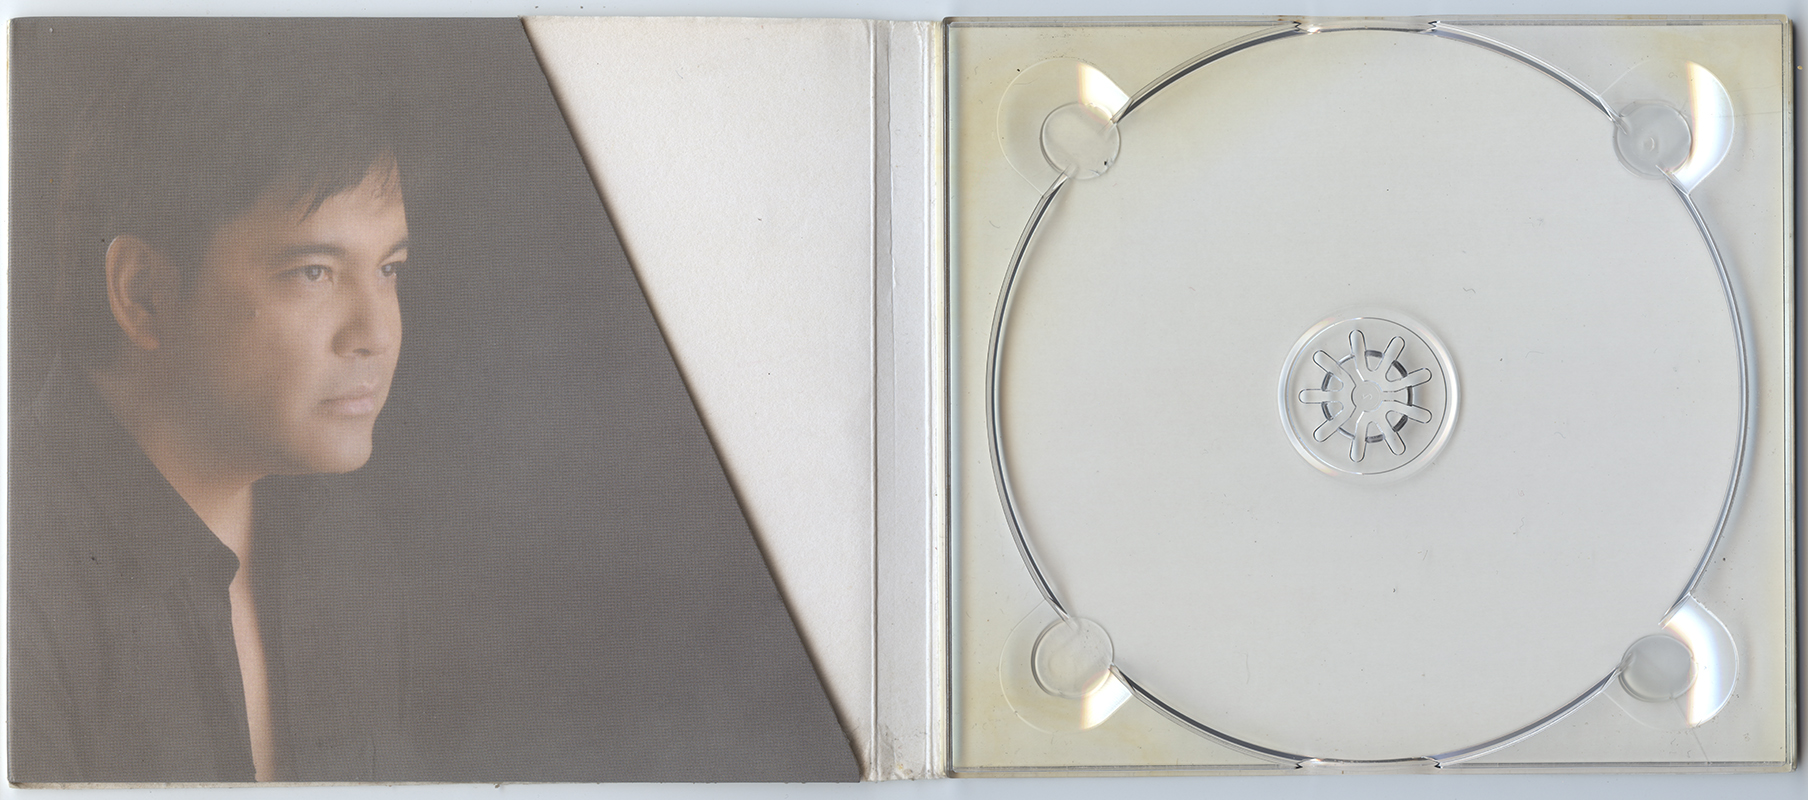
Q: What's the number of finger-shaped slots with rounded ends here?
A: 9